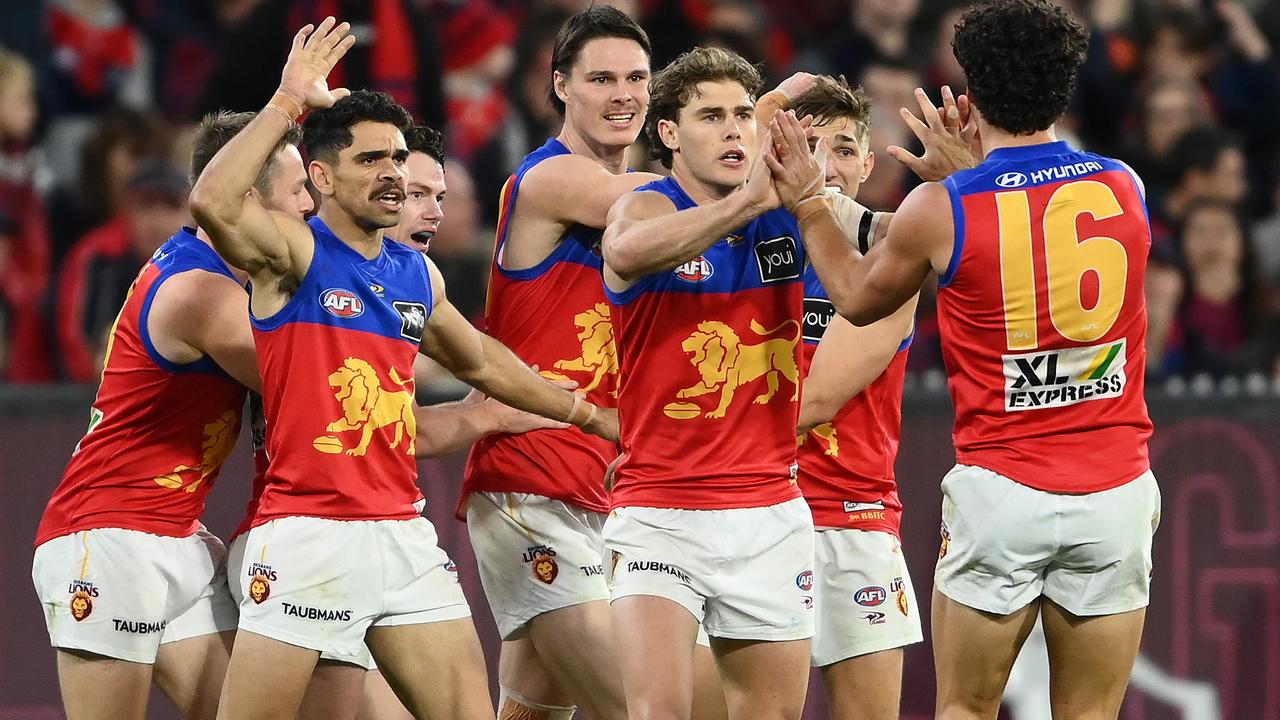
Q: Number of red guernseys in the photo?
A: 7